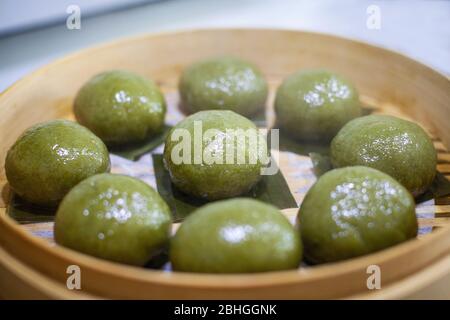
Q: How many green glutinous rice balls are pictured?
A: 9